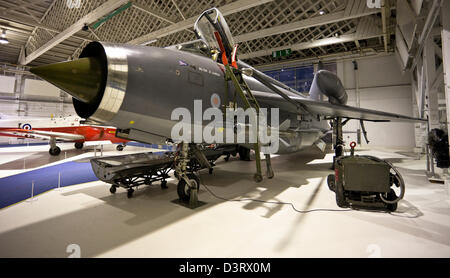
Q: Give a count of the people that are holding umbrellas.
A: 0